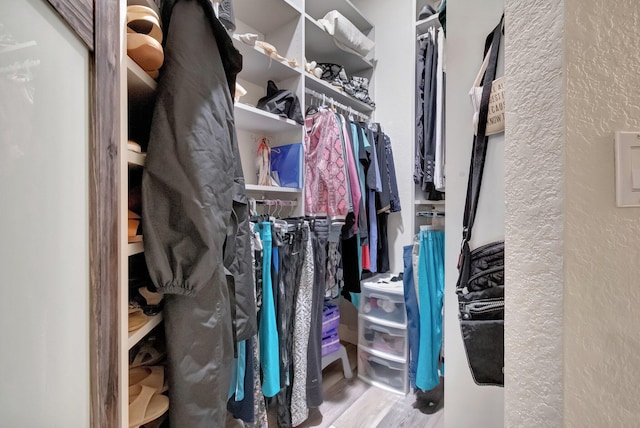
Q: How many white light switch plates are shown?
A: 1